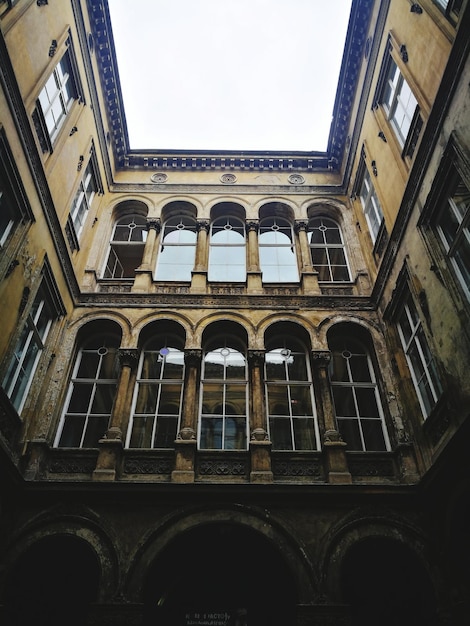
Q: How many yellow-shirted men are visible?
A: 0